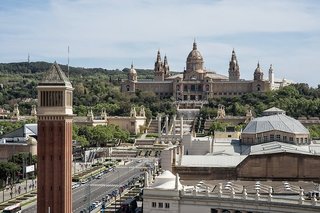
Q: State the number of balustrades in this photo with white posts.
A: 1